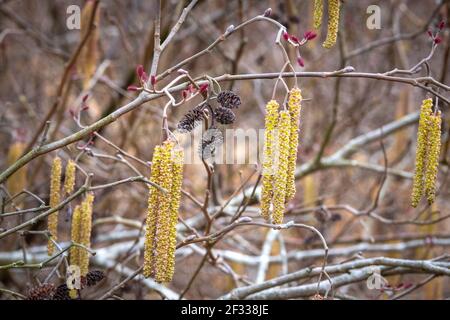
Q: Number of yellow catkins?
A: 14